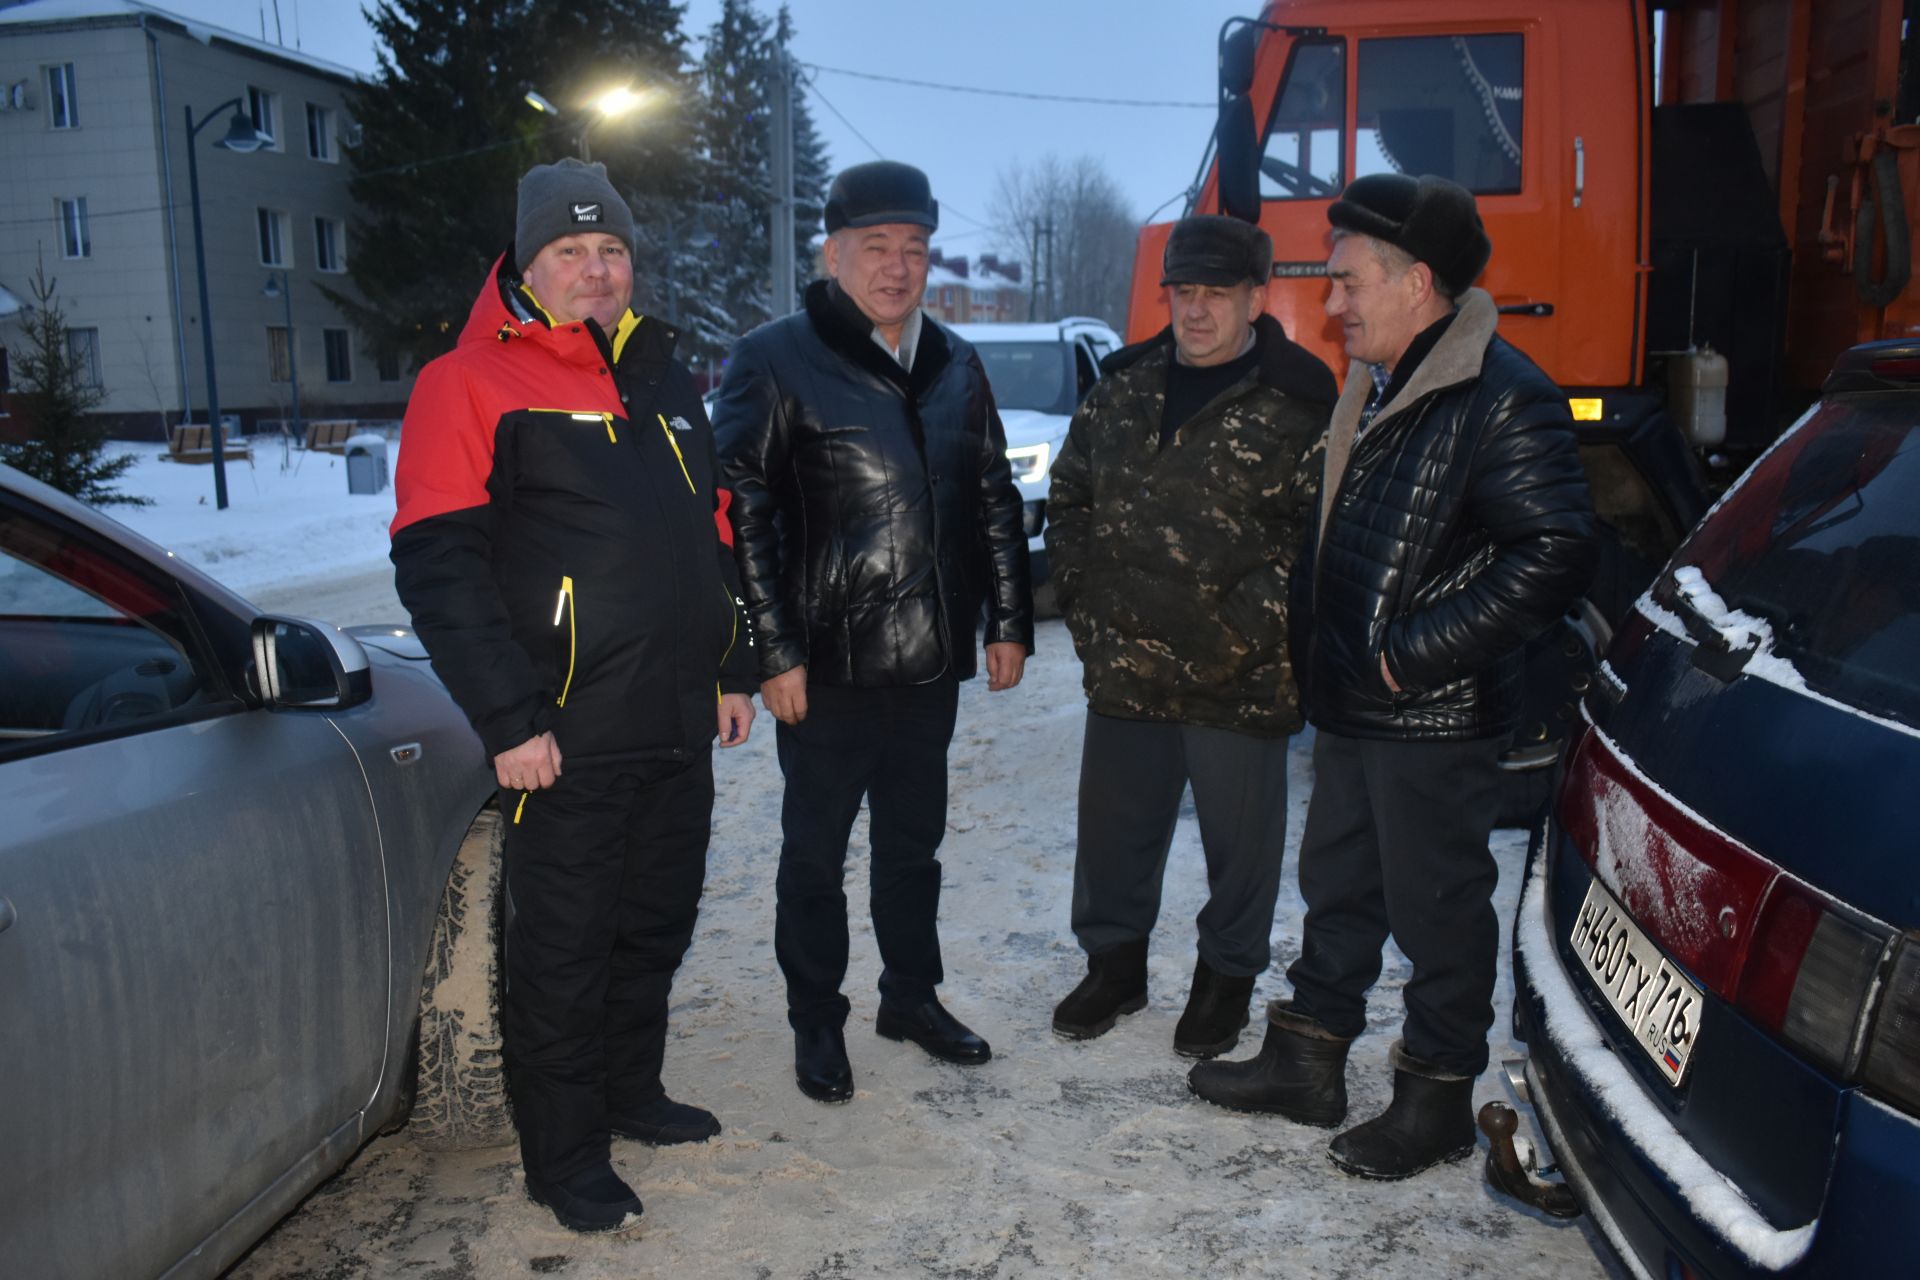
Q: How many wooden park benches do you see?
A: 2